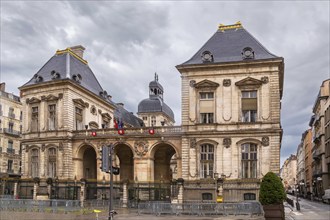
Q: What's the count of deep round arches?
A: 3